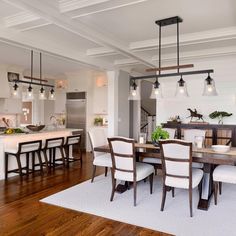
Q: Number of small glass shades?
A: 8